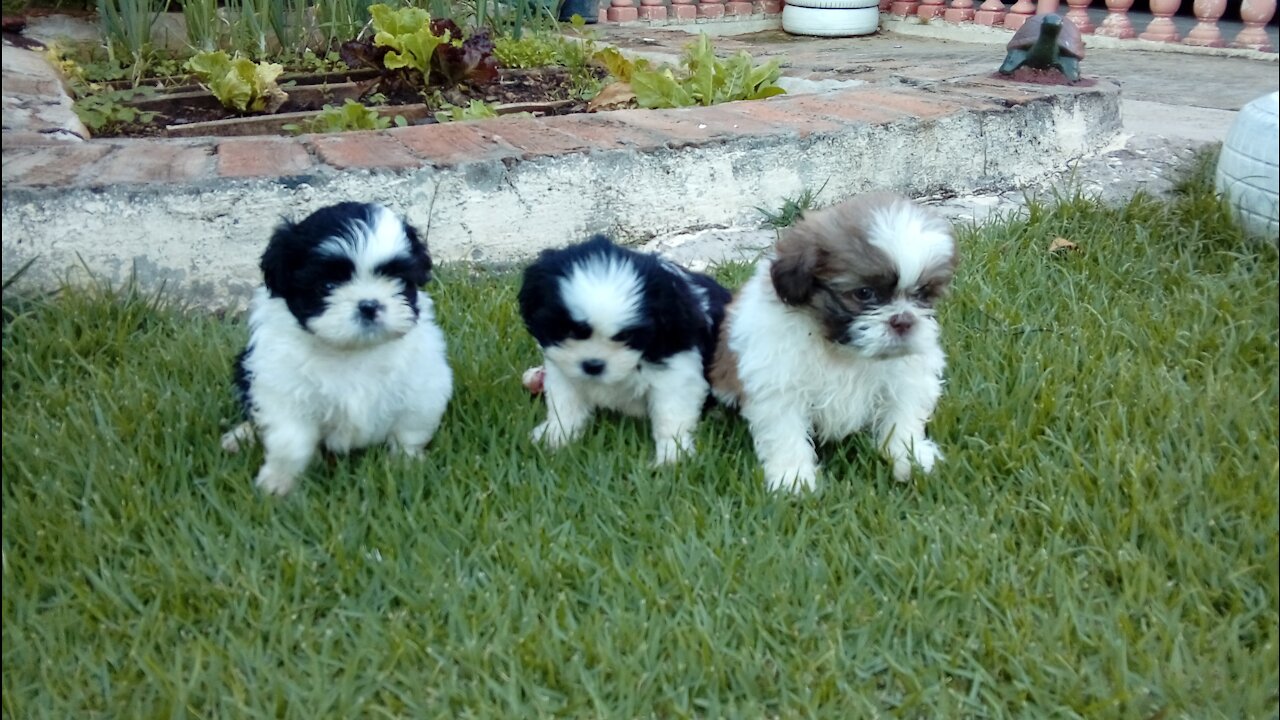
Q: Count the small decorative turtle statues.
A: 1